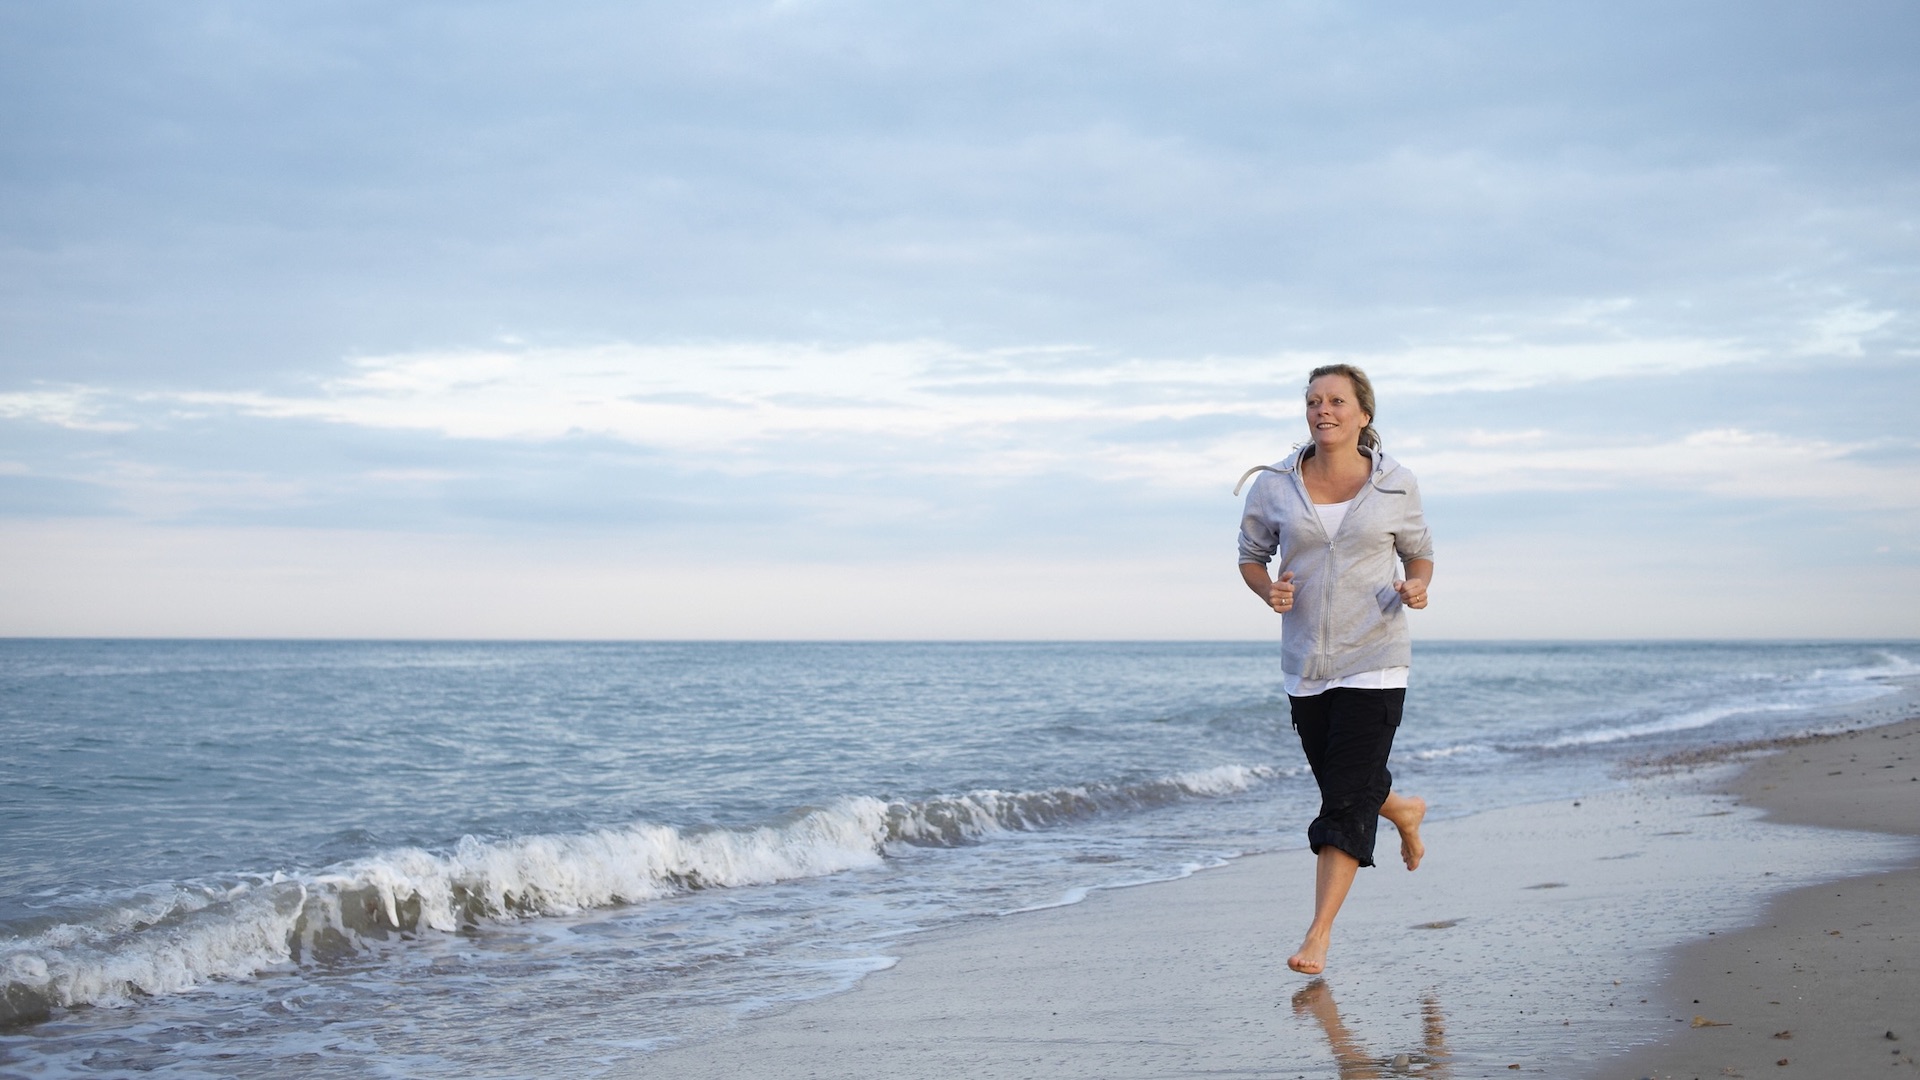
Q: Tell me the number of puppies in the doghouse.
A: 0